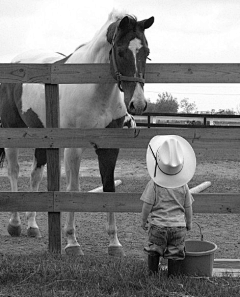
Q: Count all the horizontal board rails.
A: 3